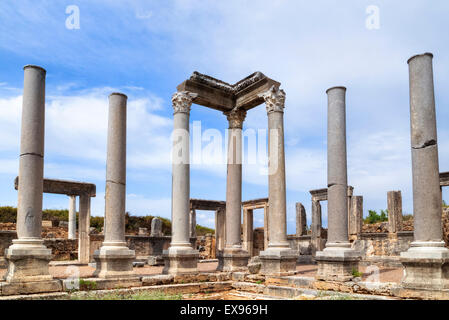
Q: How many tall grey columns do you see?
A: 7